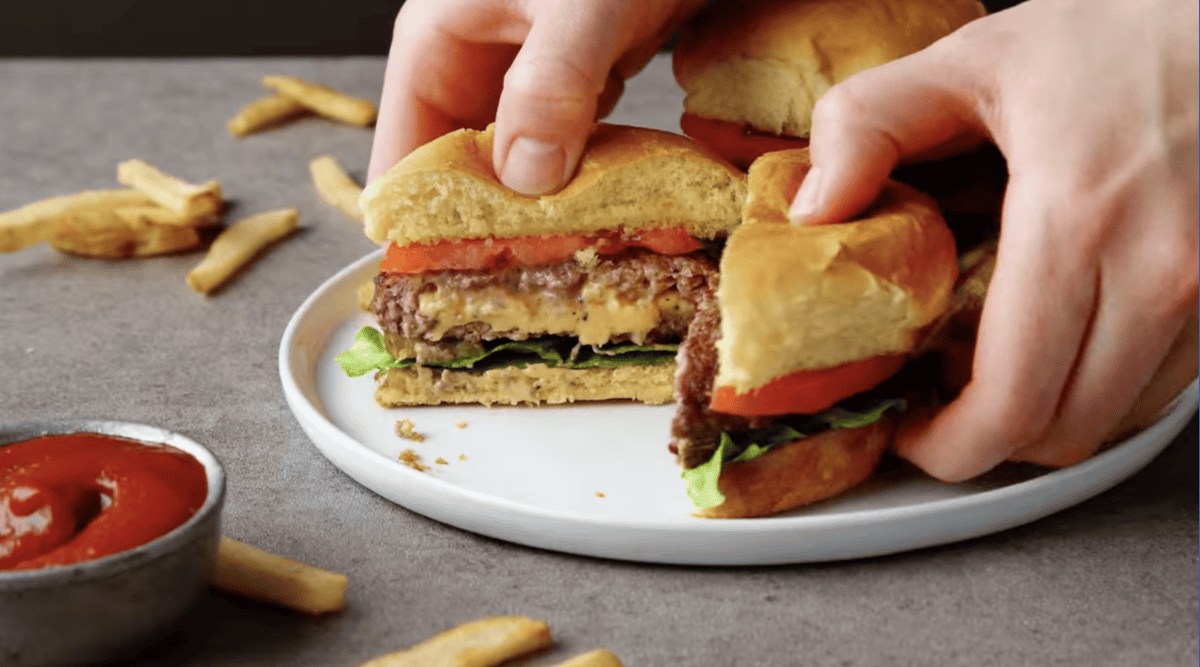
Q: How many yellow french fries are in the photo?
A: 10